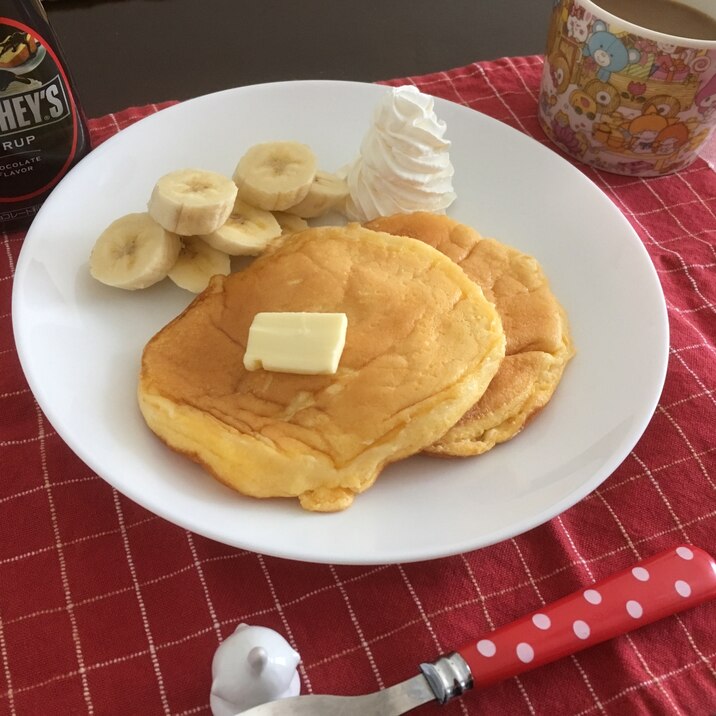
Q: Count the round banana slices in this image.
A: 7